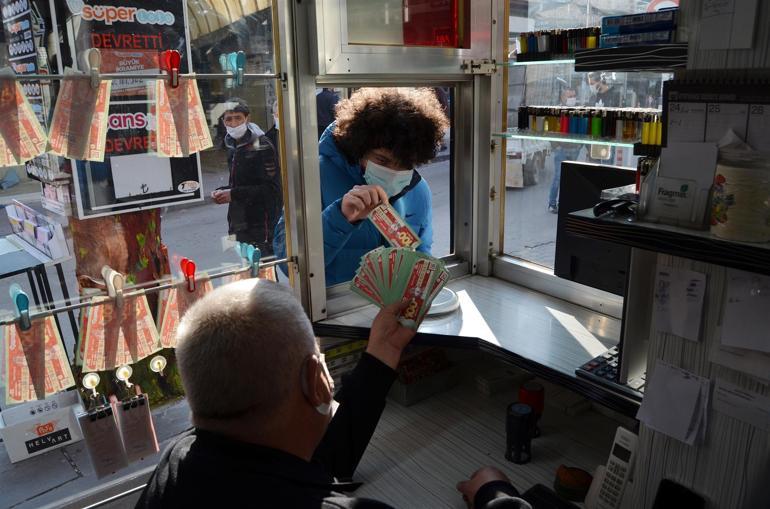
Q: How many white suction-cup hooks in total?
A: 3